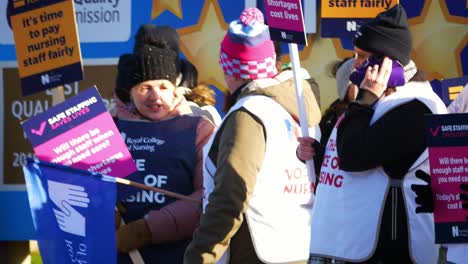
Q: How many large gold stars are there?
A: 3